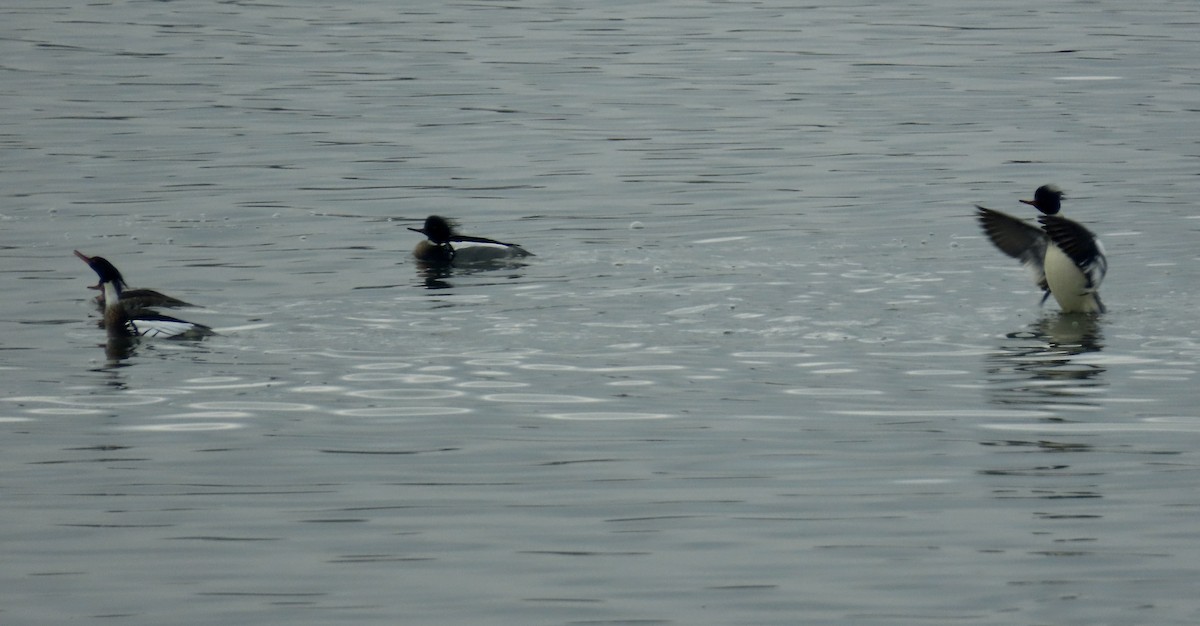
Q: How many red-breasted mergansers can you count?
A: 4